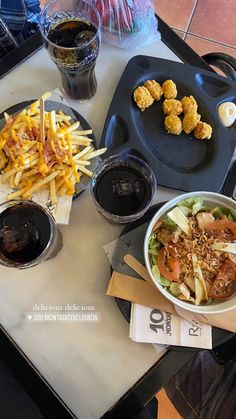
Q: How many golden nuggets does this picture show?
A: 8